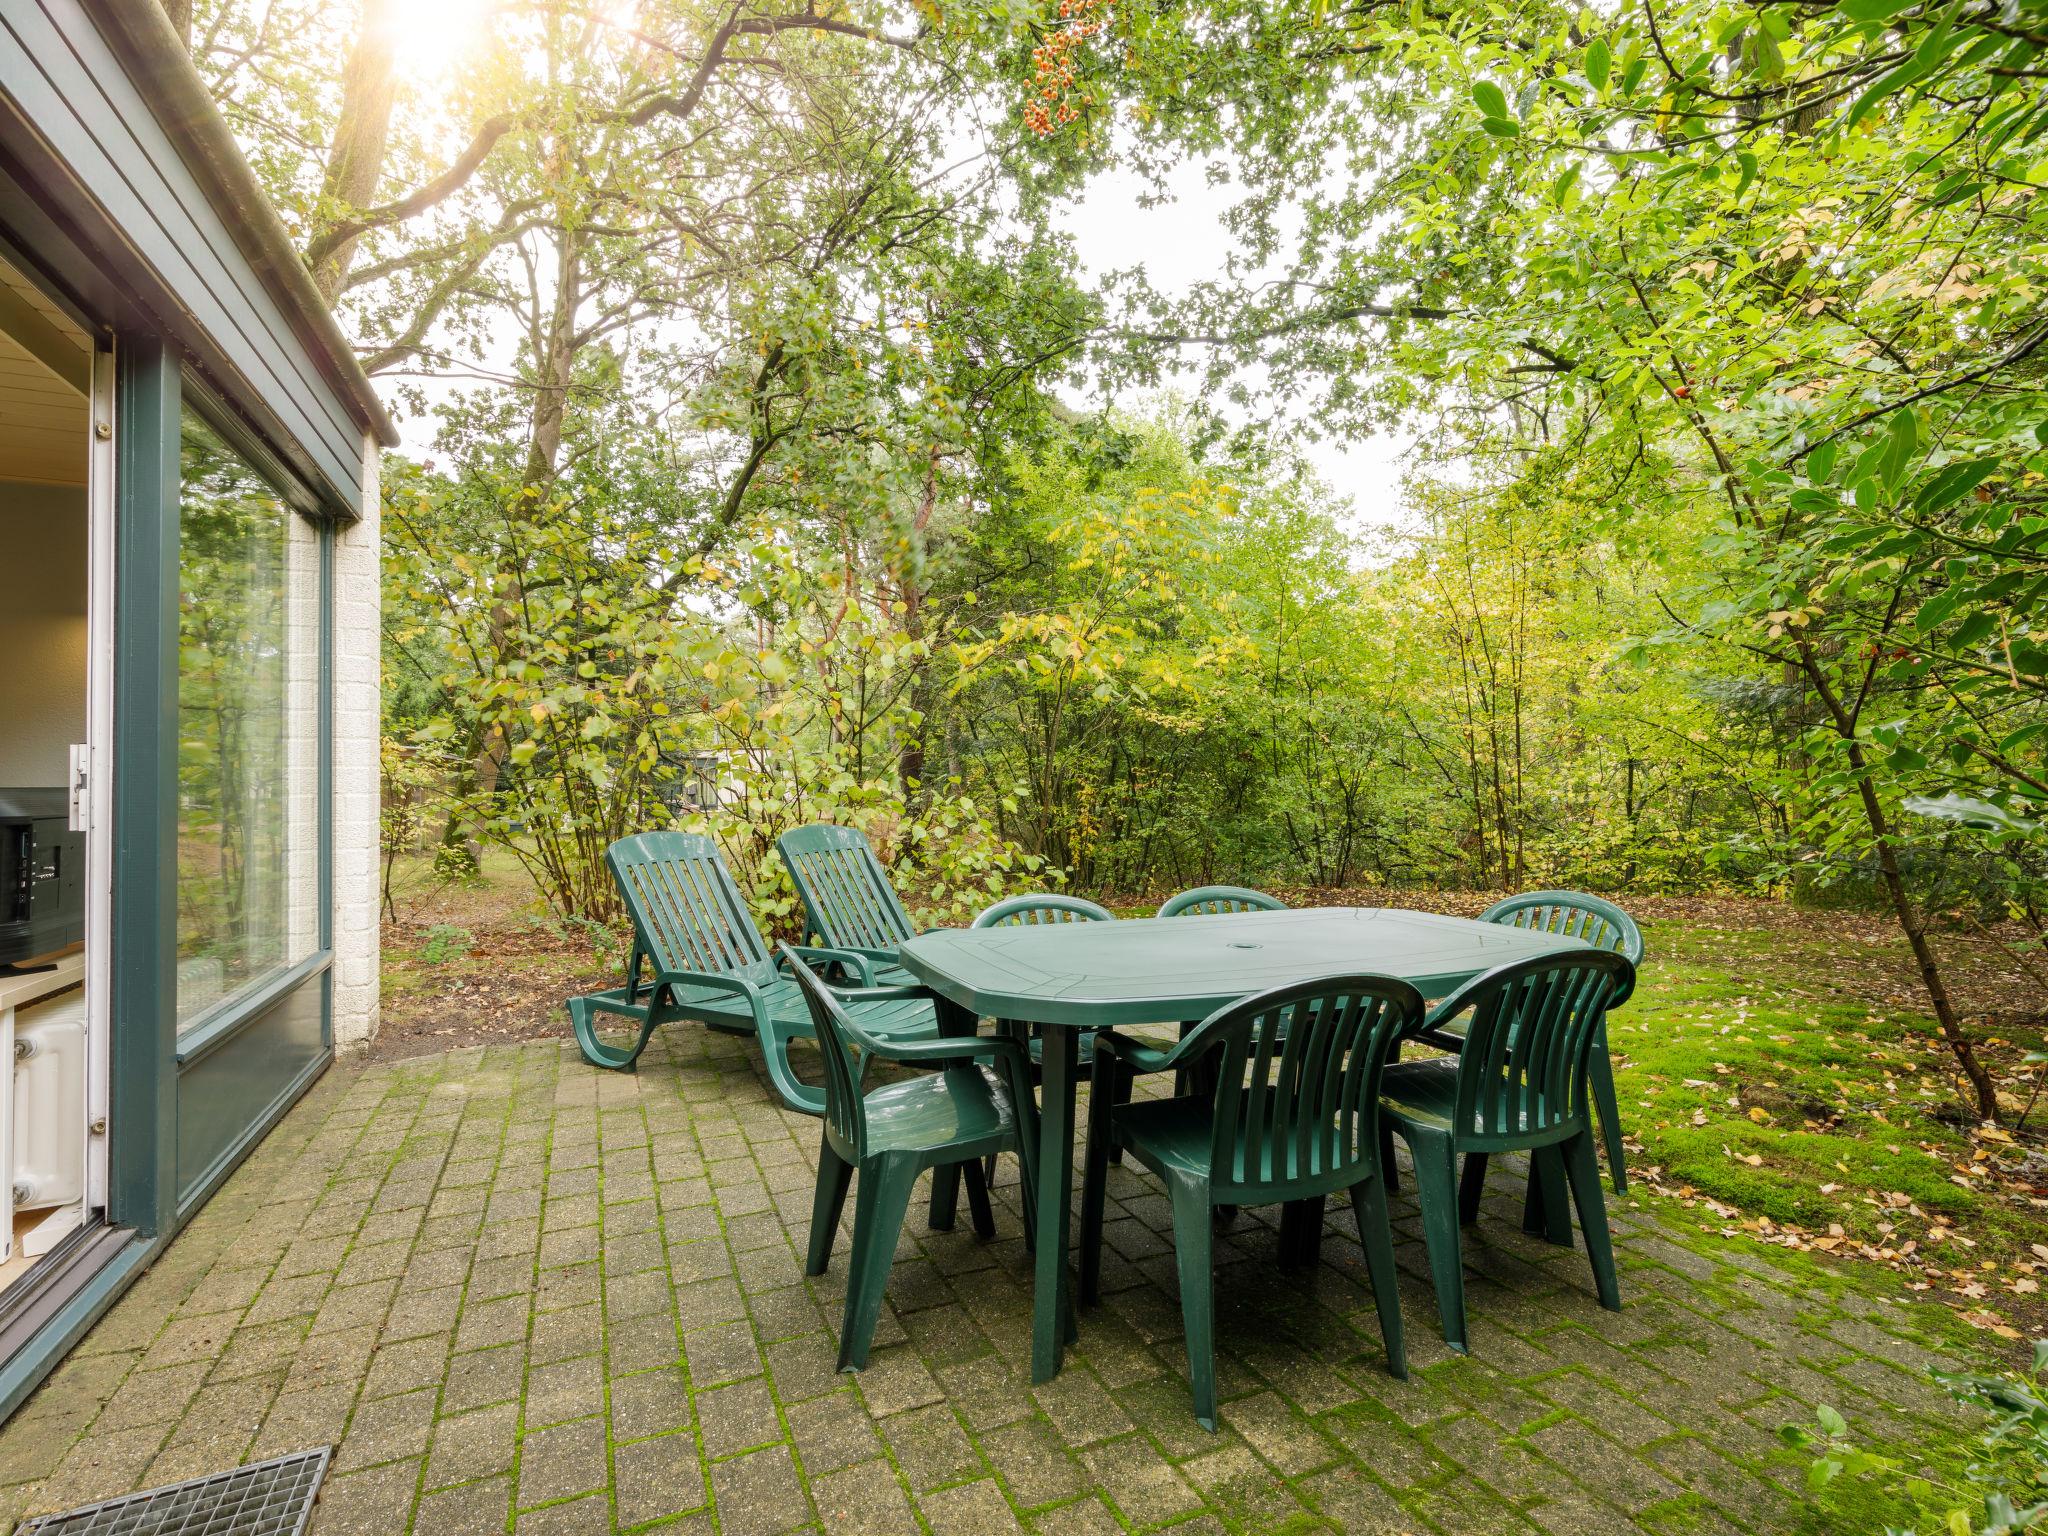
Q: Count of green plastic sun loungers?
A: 2